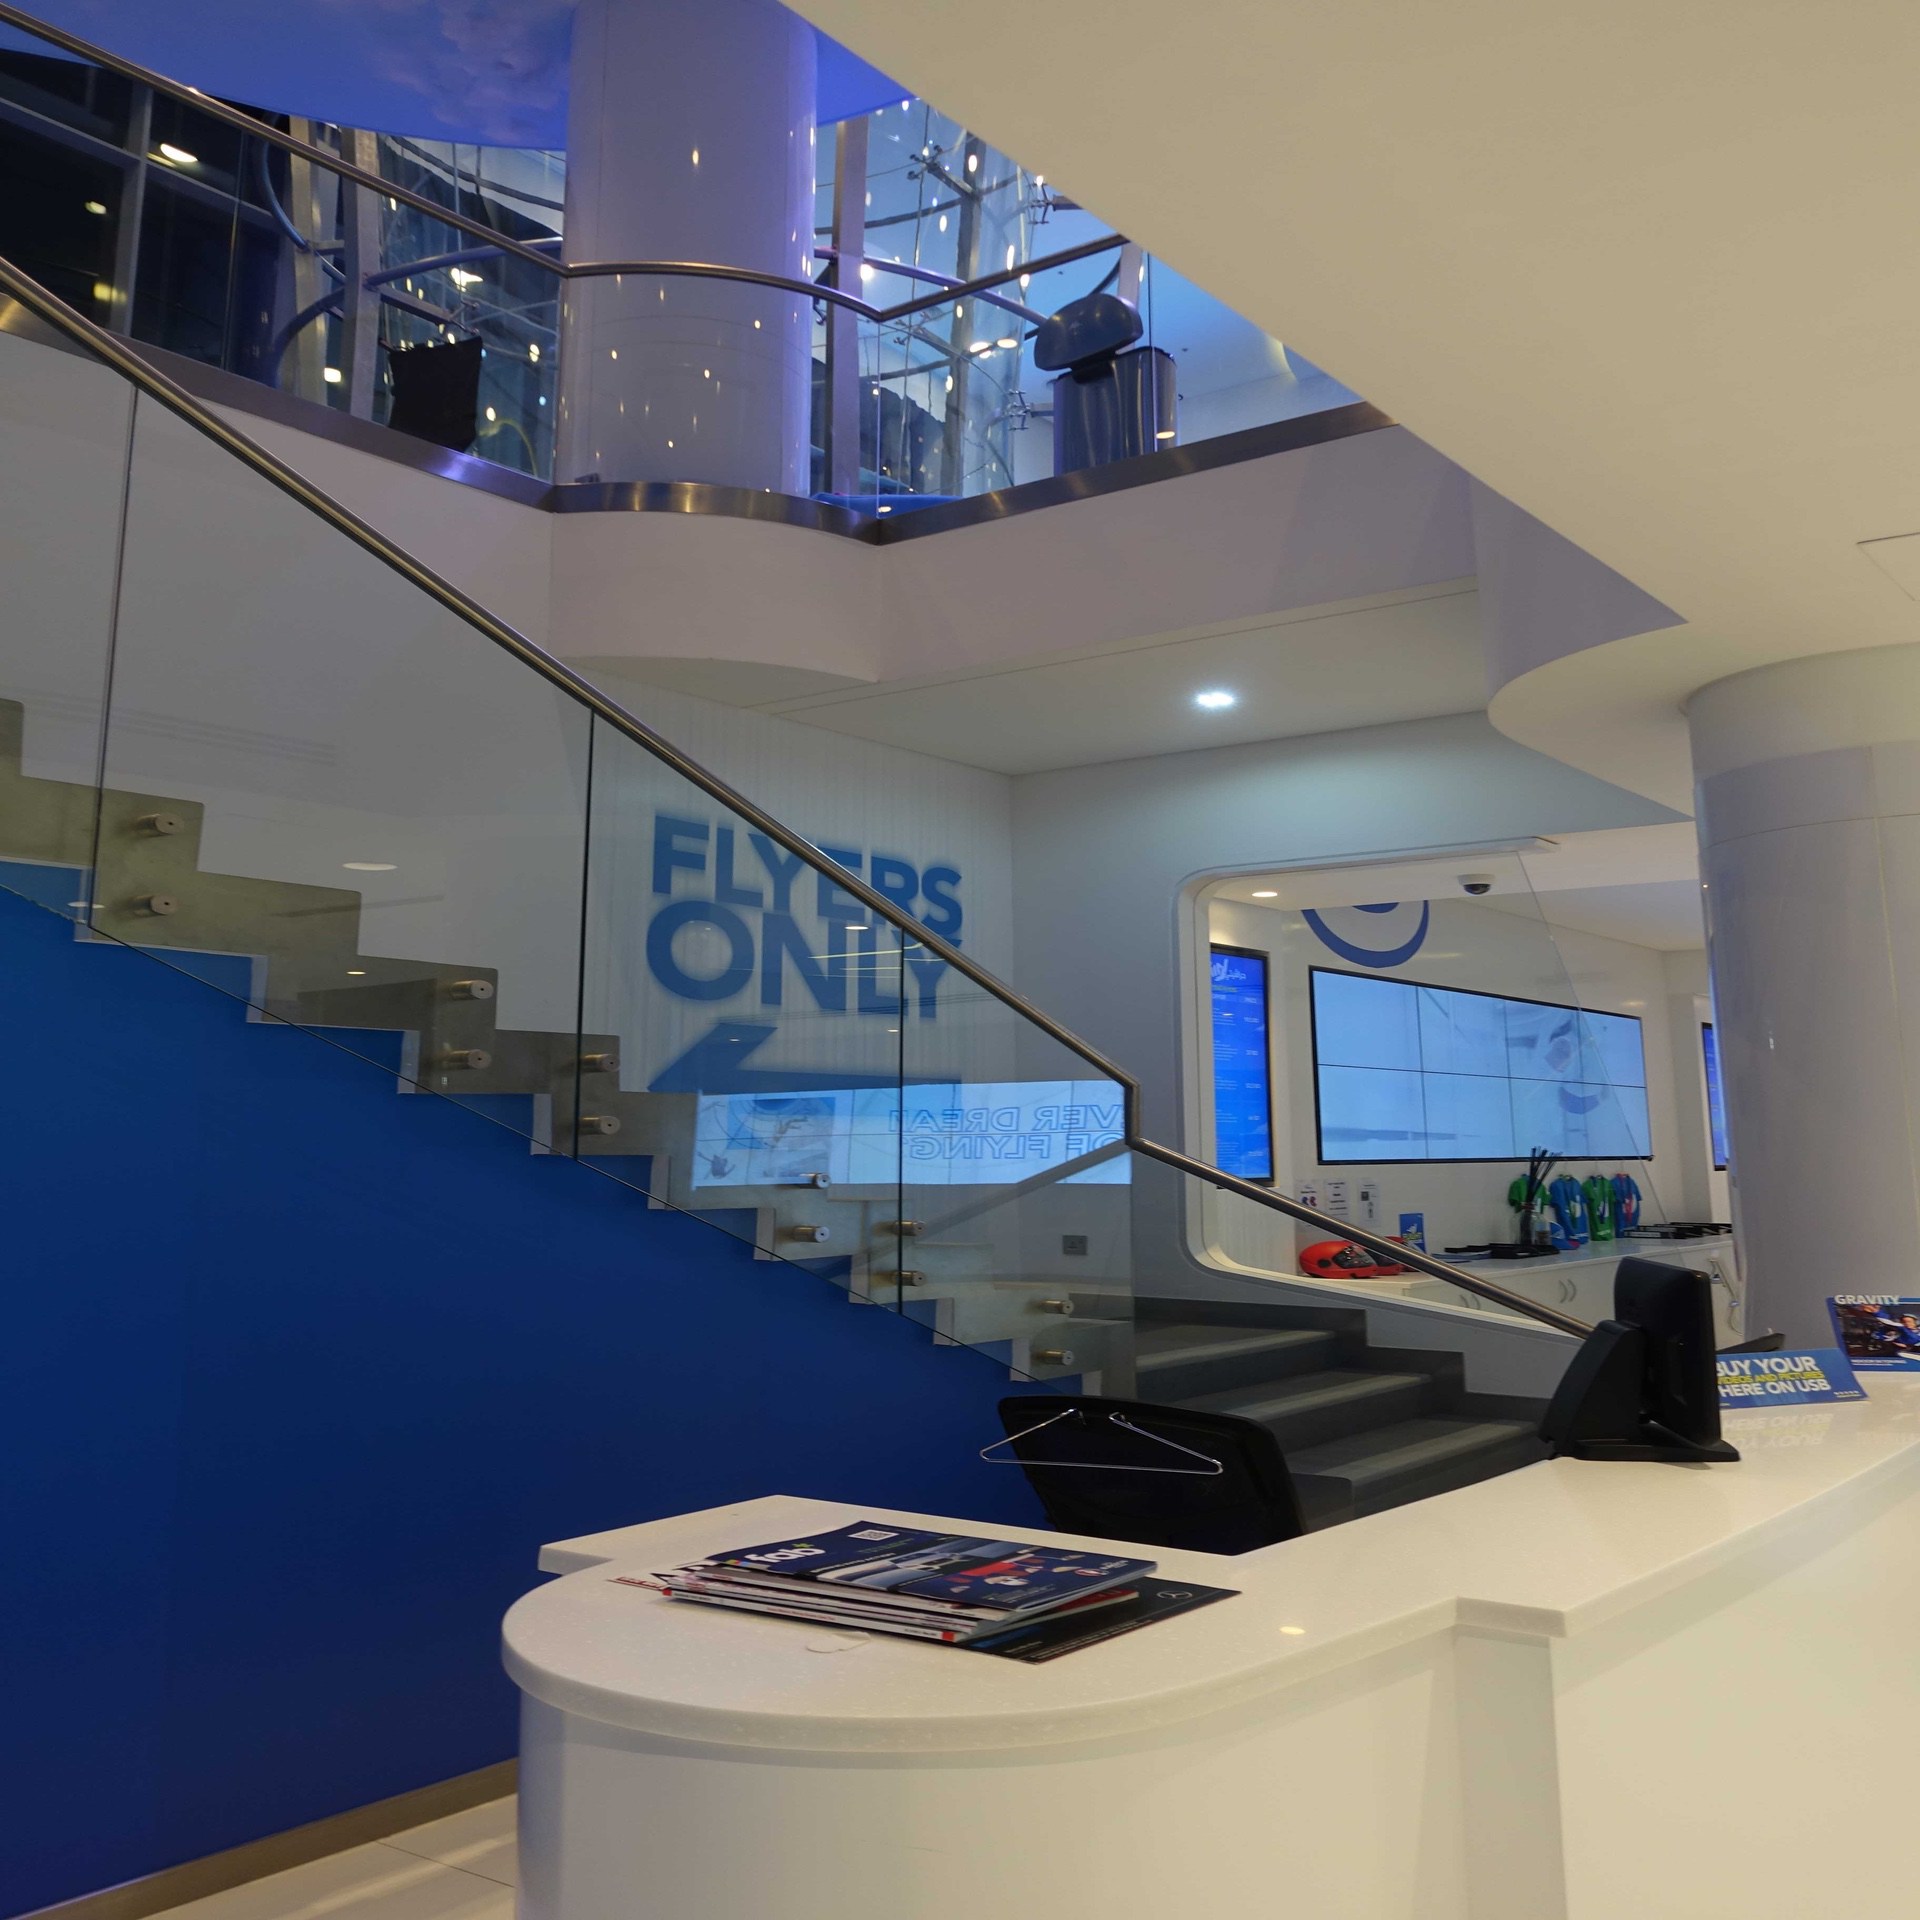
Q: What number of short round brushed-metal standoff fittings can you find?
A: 12